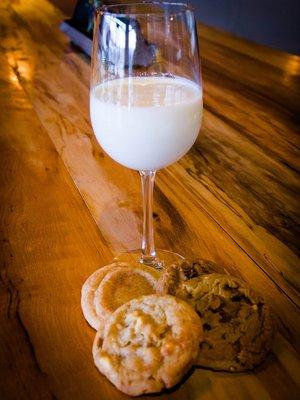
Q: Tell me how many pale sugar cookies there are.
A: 2